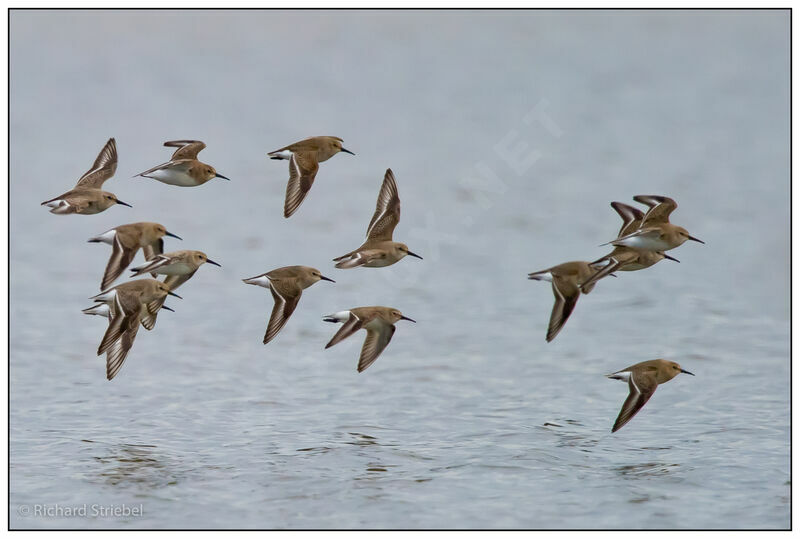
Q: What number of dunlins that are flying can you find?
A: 14